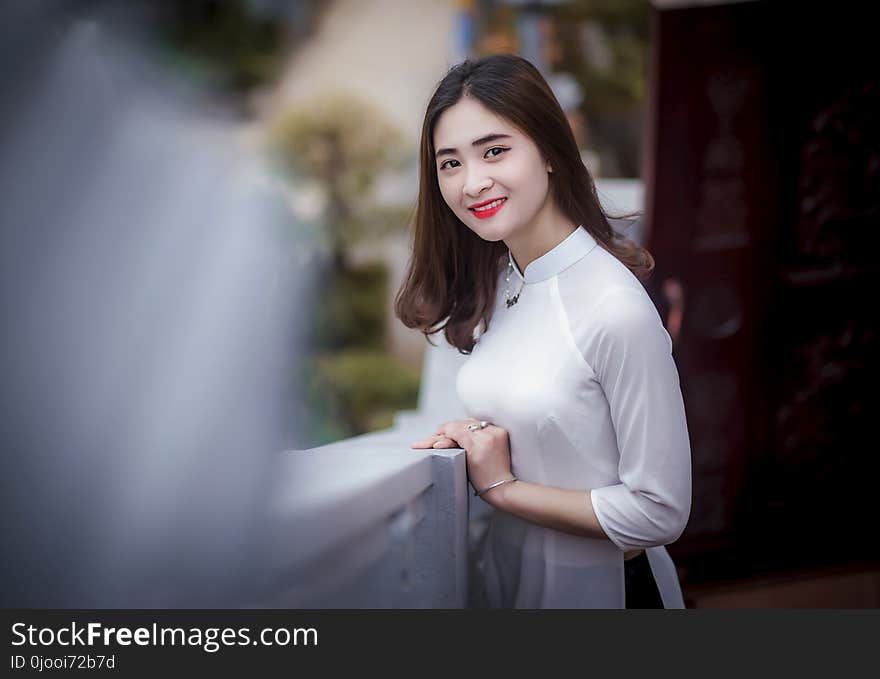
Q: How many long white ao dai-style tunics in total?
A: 1